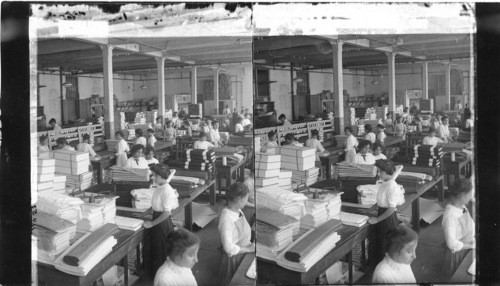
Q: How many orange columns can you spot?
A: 0